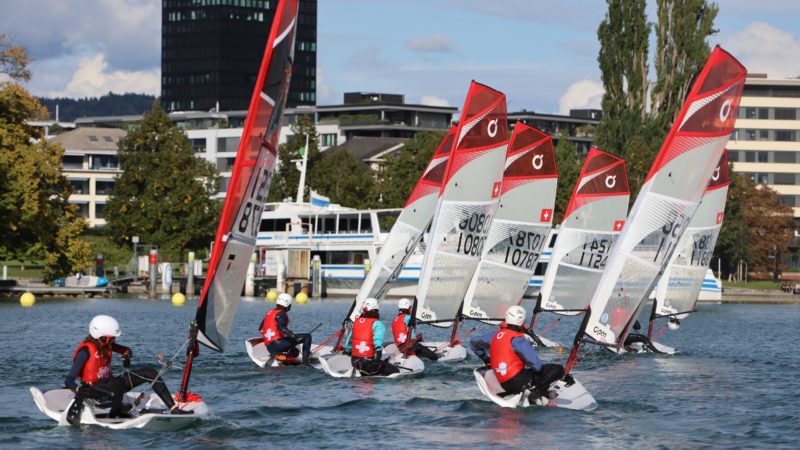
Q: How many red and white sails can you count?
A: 7